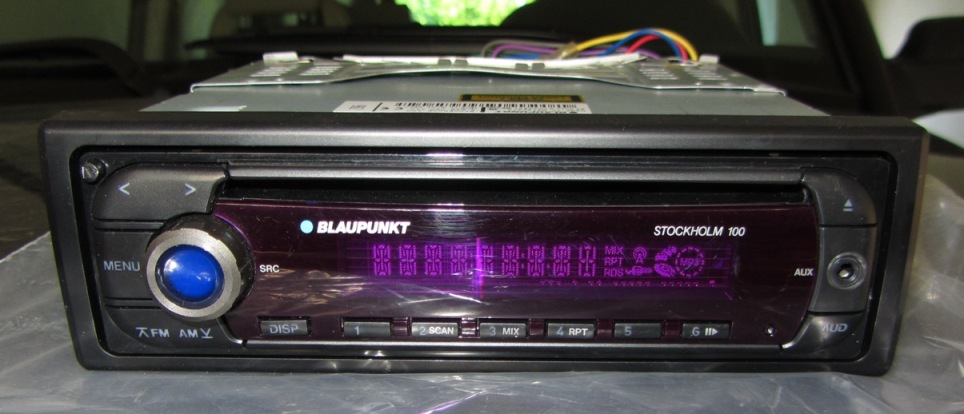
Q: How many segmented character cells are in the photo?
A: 9